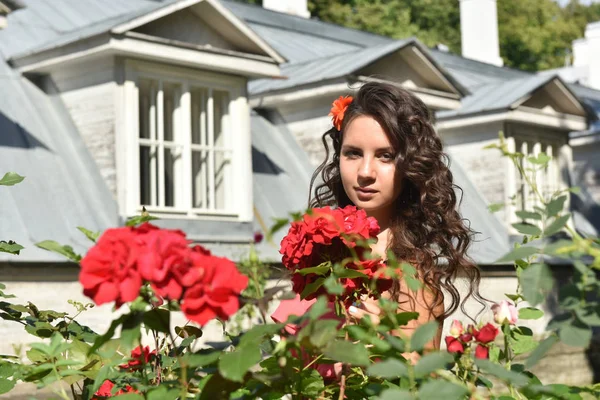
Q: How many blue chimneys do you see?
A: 0